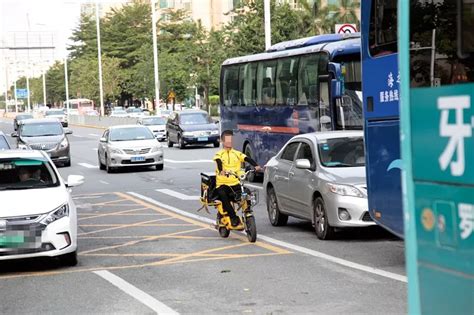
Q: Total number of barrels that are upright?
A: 0